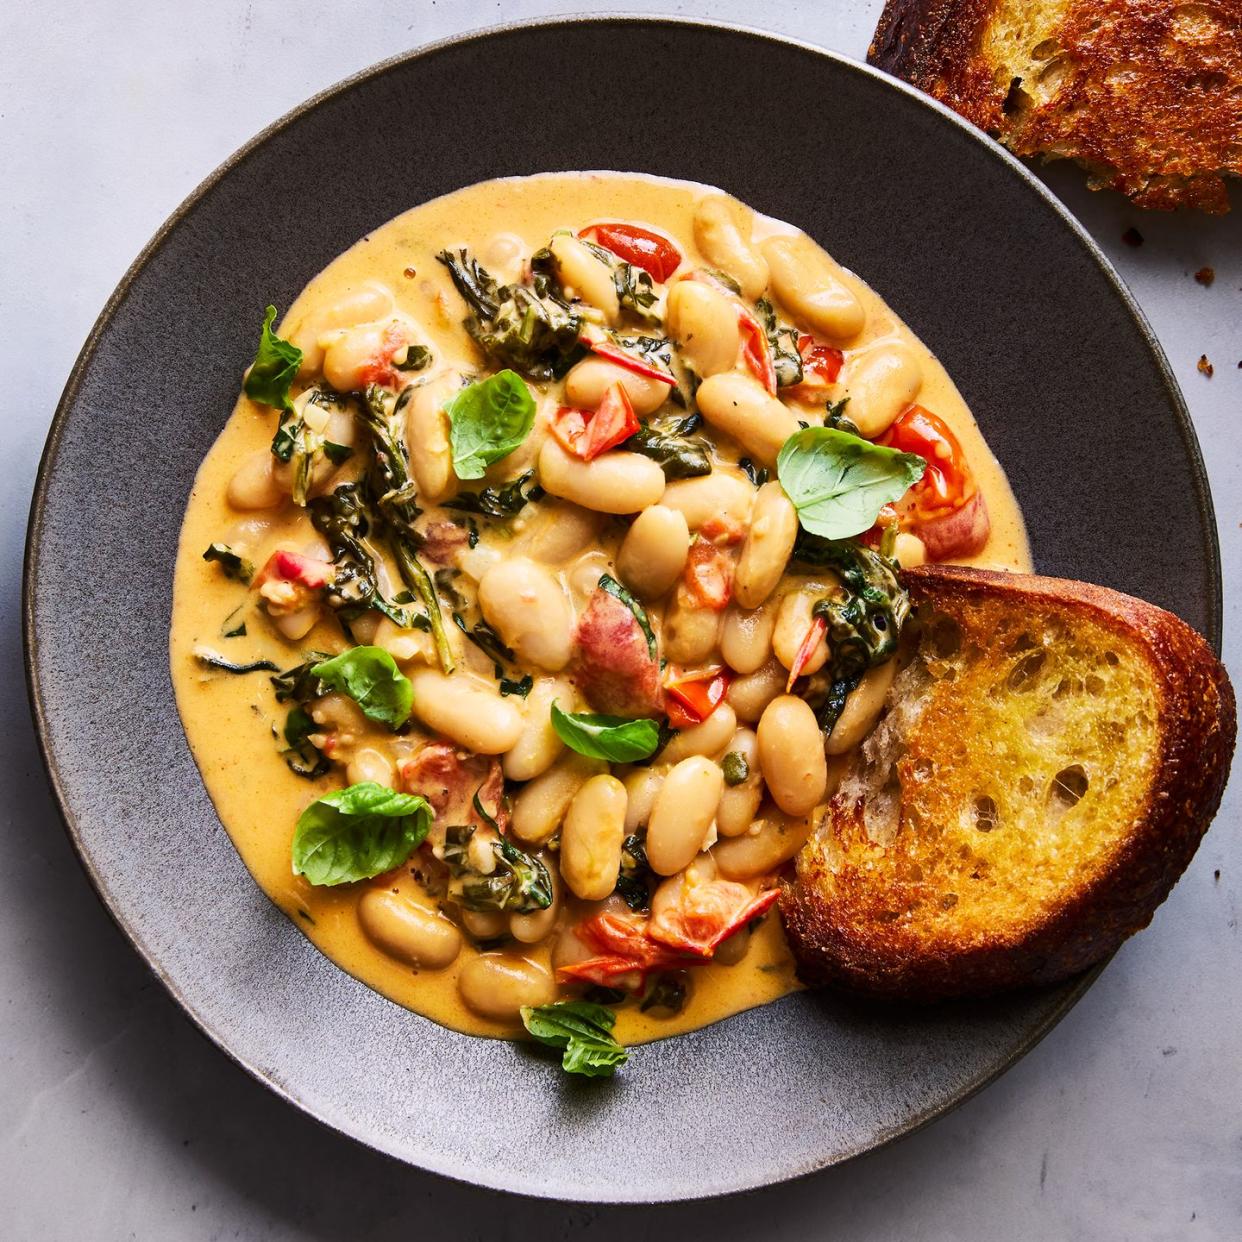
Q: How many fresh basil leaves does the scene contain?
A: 7